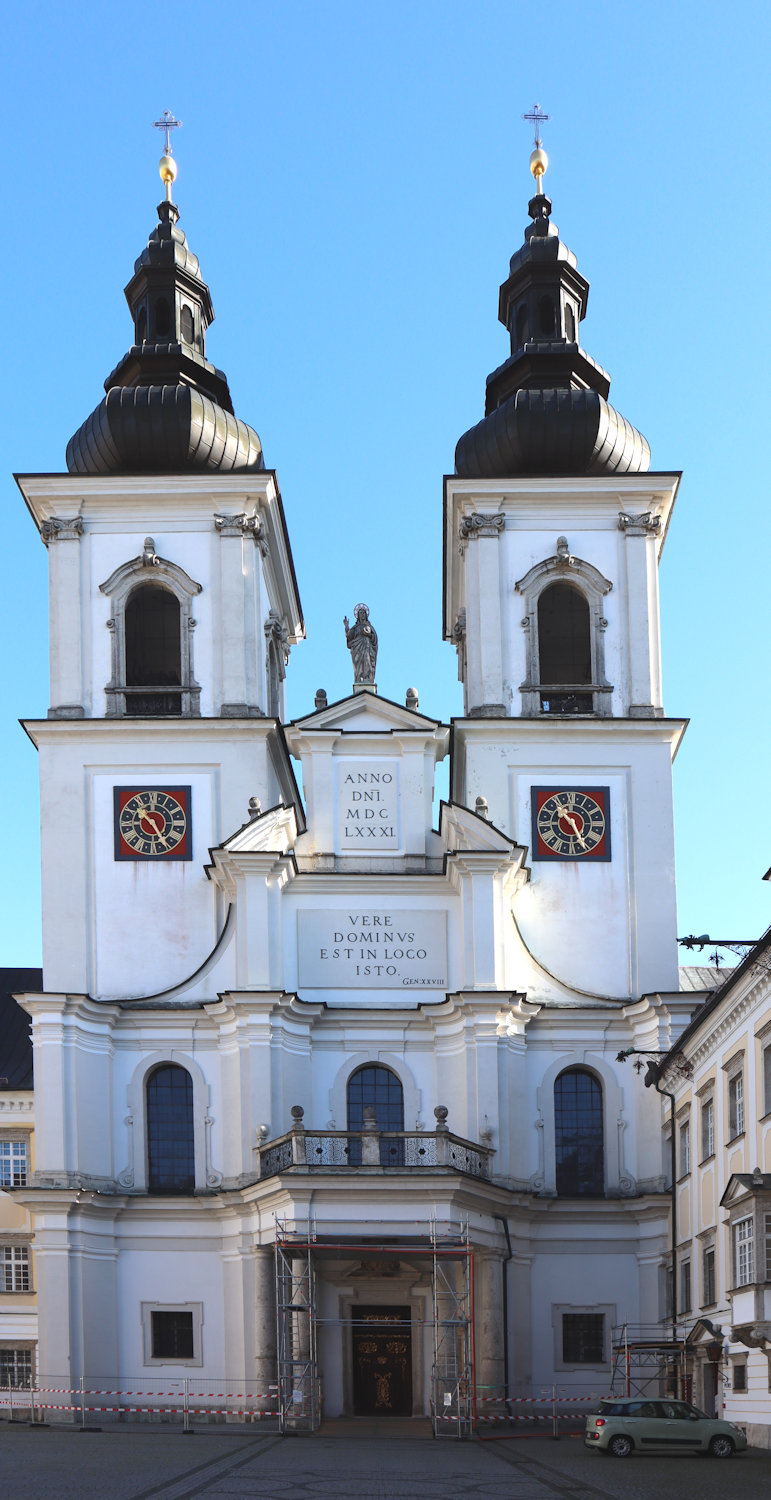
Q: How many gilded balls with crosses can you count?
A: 2